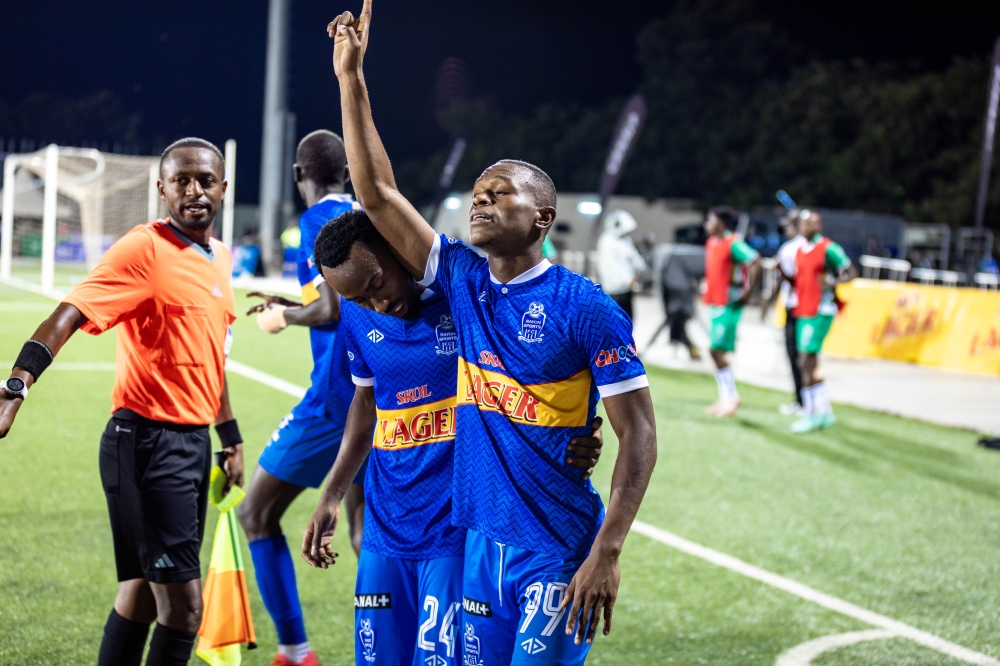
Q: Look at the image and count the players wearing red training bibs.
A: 2